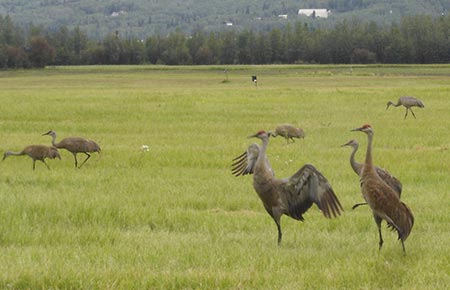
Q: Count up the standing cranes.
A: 7